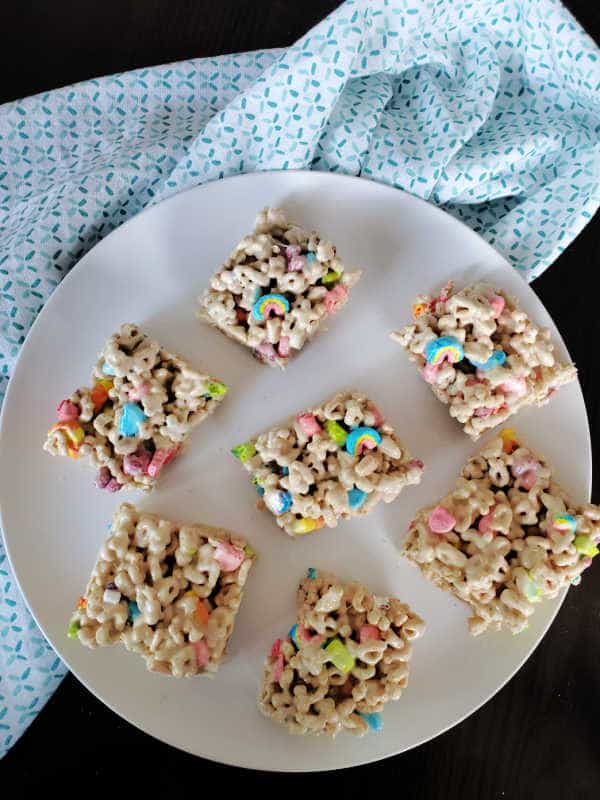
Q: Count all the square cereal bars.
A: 7